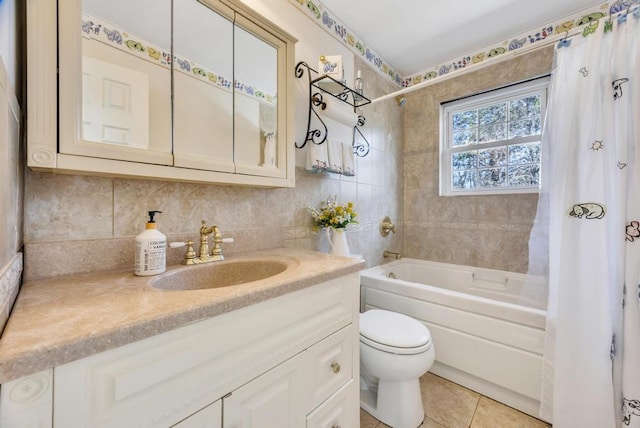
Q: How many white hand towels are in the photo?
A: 3